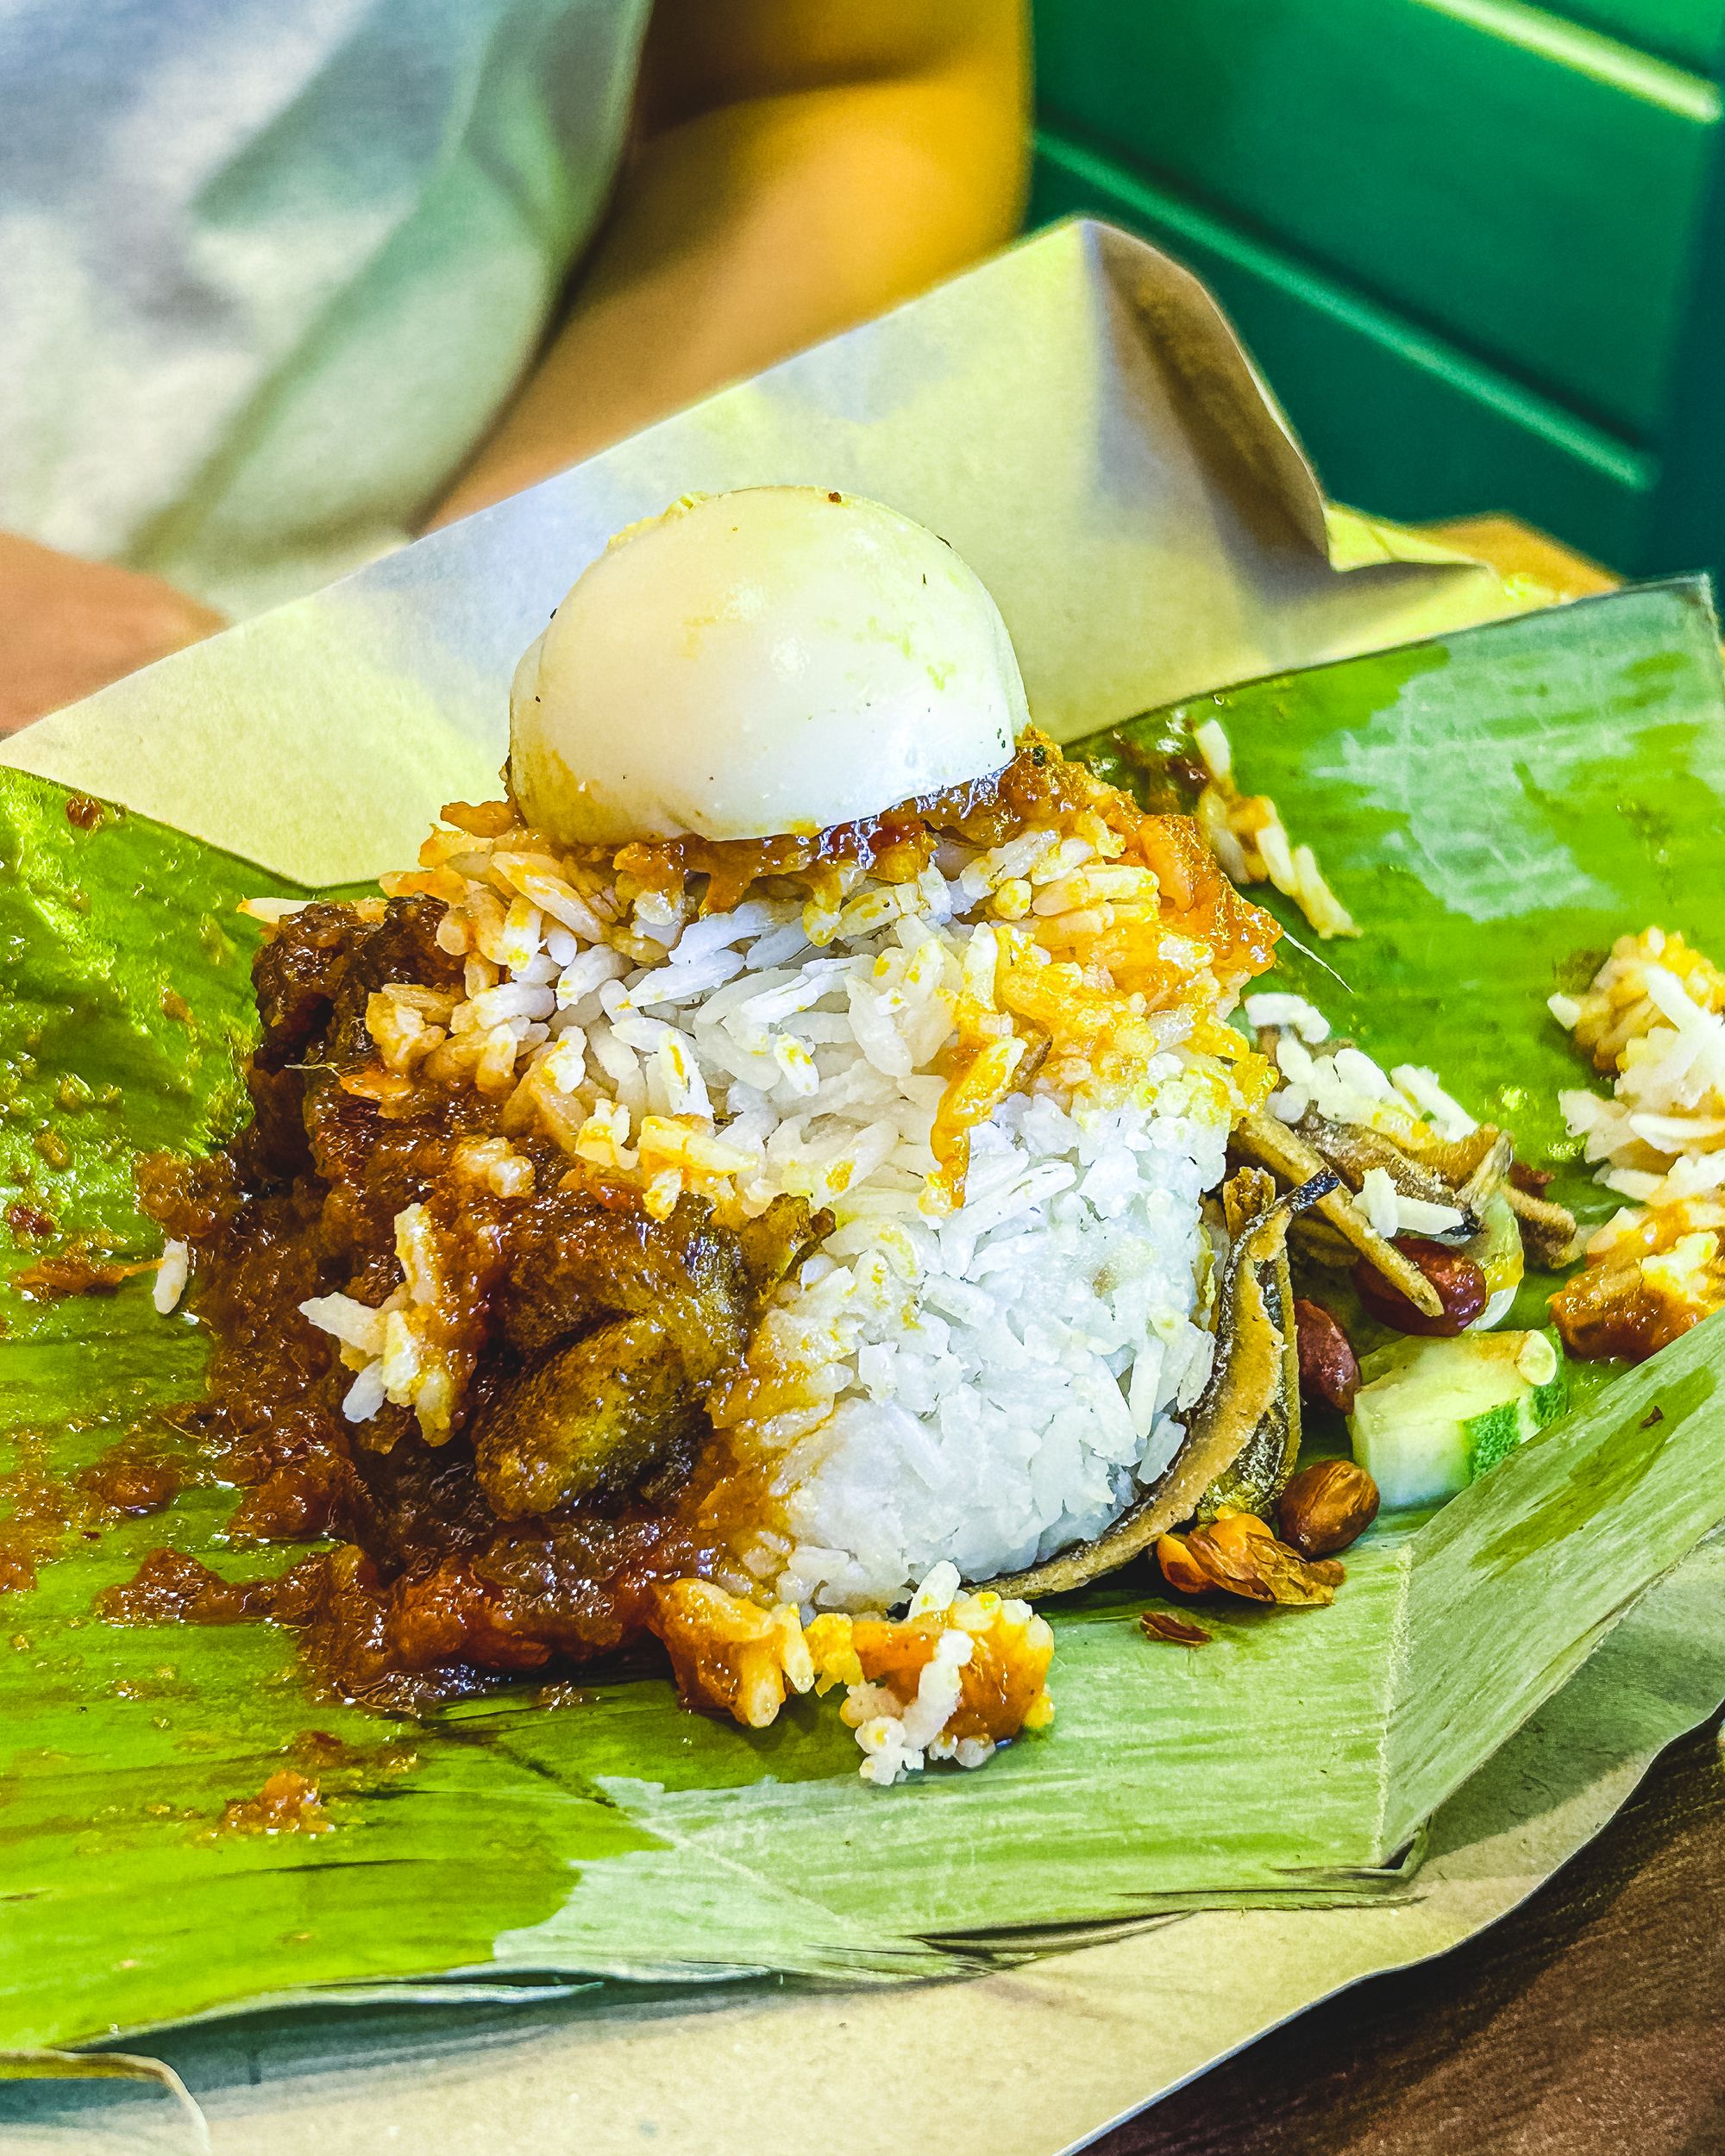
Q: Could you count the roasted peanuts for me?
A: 4